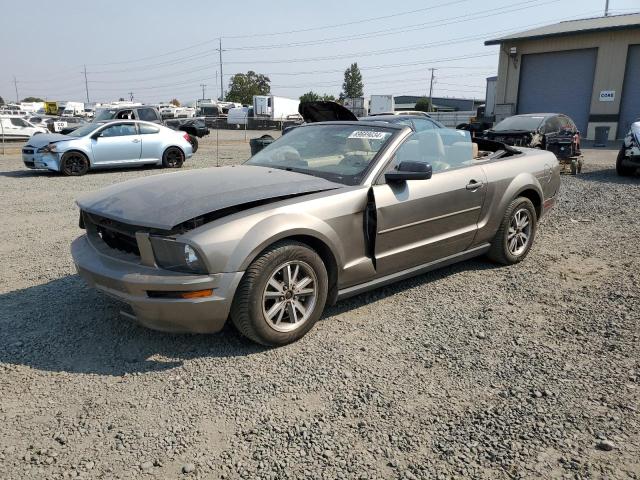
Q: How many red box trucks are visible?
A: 0